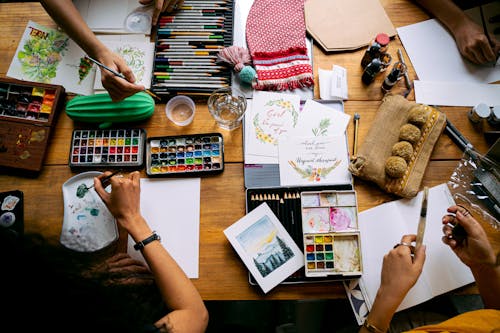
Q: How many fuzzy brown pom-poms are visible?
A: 4